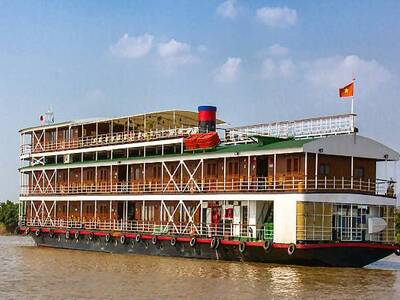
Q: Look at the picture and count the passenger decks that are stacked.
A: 3